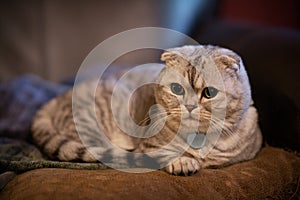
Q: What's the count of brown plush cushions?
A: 1